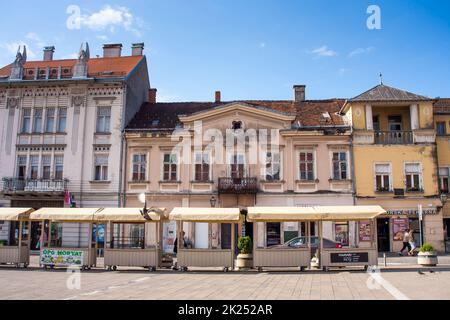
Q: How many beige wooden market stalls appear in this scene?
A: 6